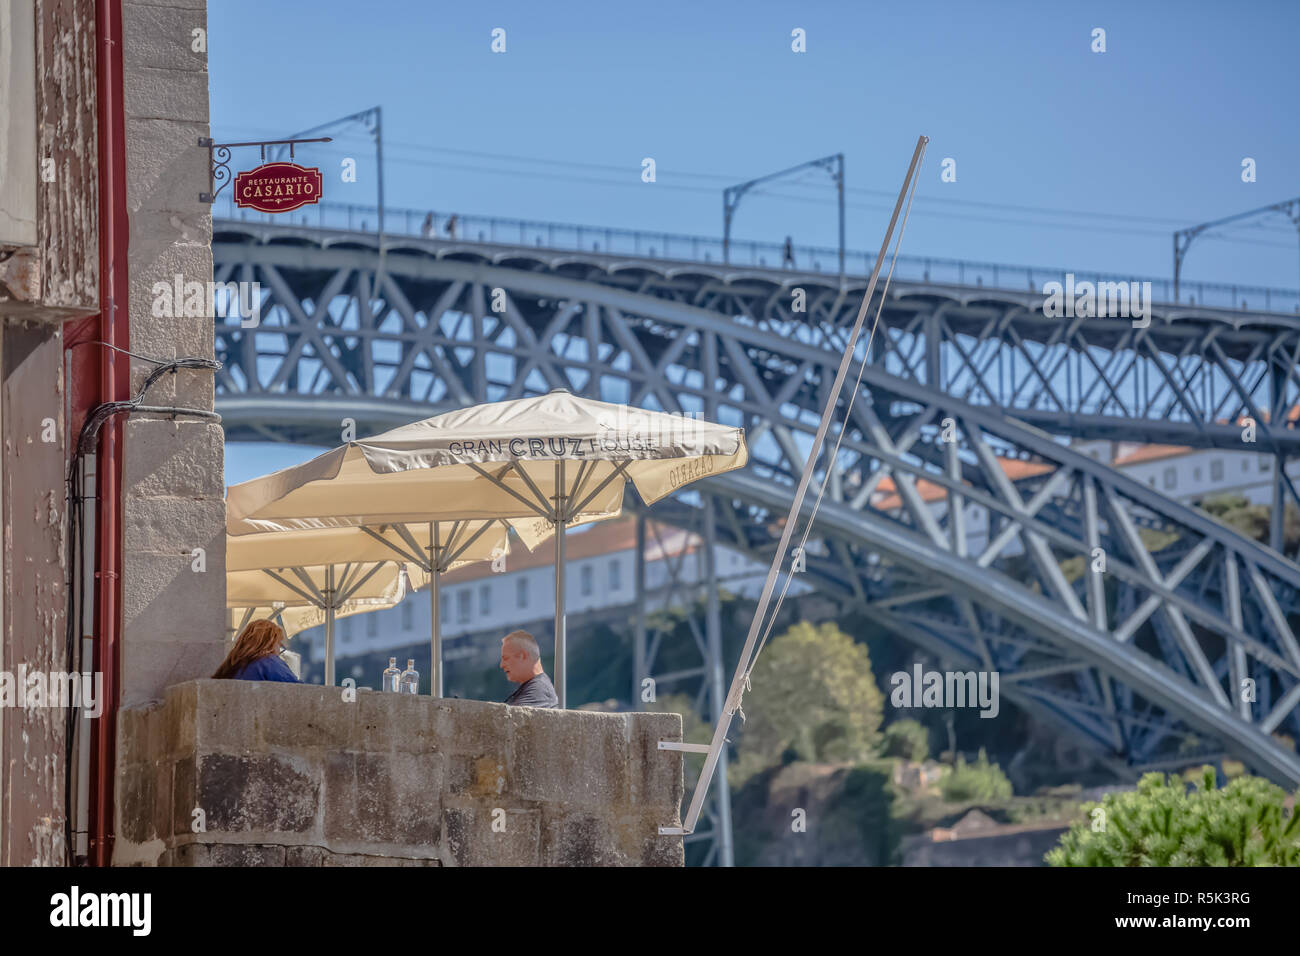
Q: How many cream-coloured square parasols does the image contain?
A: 4